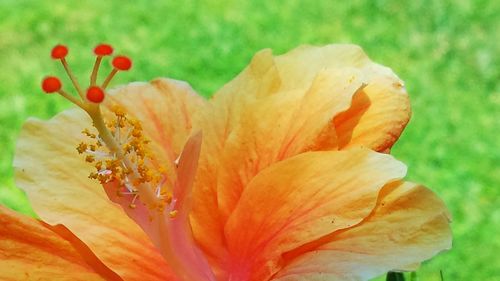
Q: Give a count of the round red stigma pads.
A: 5